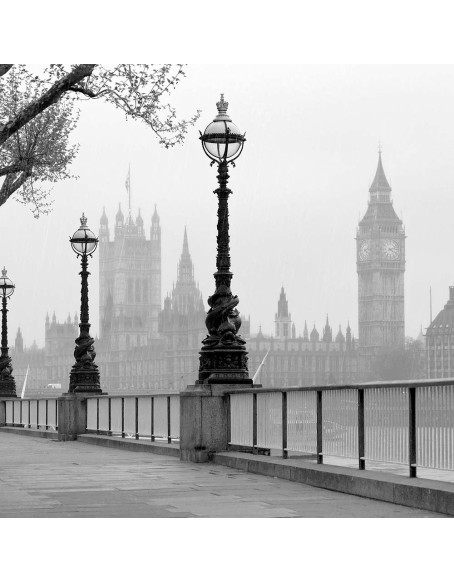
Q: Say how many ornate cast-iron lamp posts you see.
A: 3